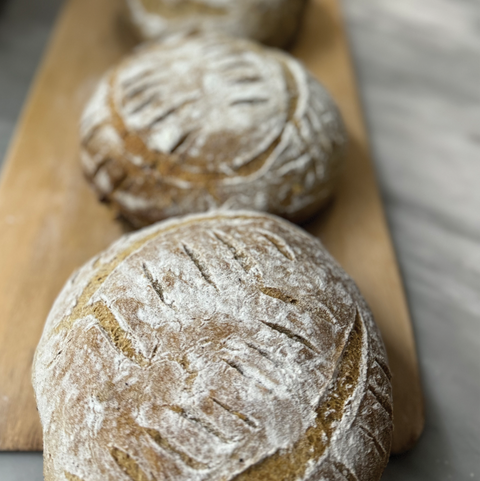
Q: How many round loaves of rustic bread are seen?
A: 3